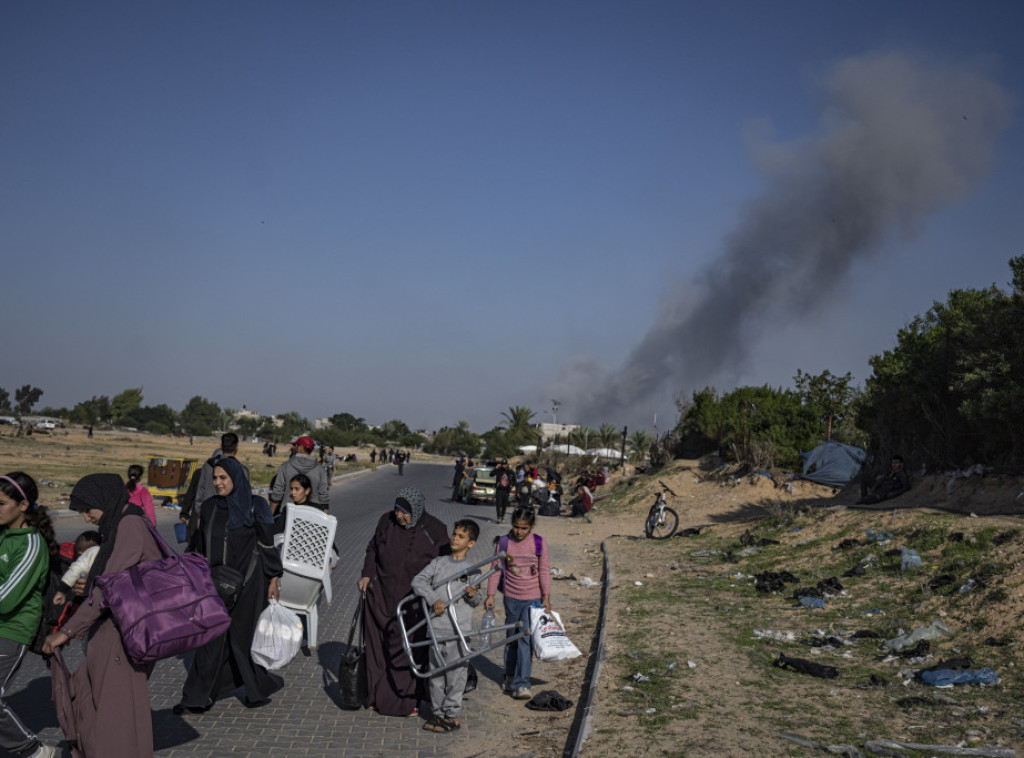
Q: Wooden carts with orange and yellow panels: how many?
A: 1